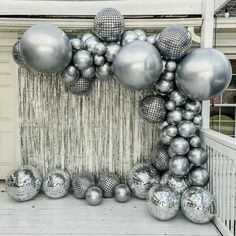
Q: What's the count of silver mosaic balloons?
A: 8